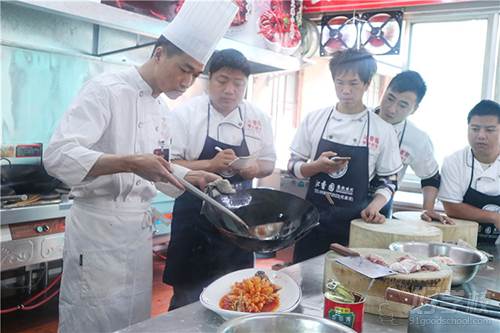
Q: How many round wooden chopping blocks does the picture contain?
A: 3